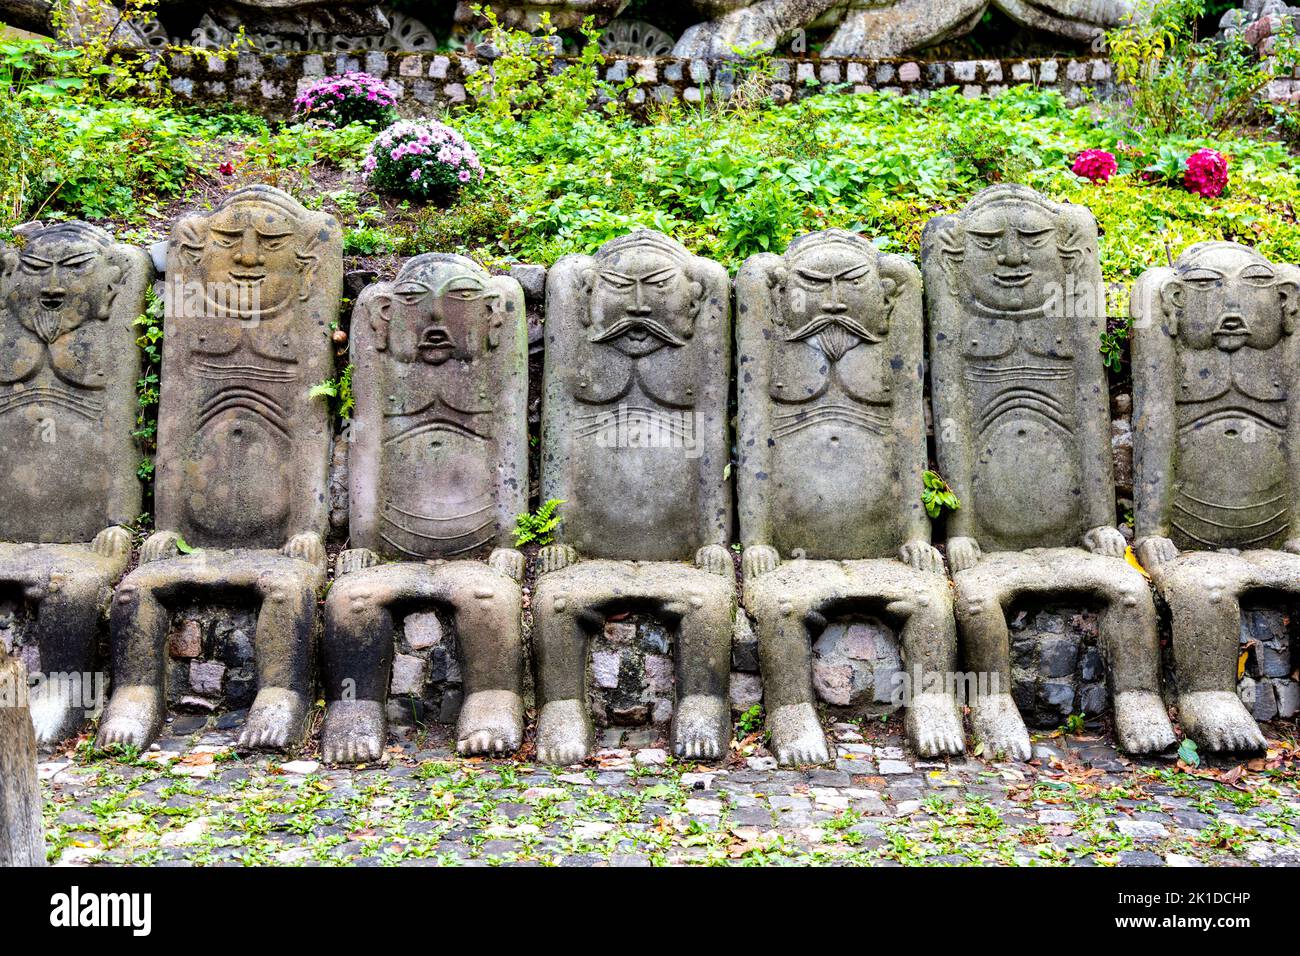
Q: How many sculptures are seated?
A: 7